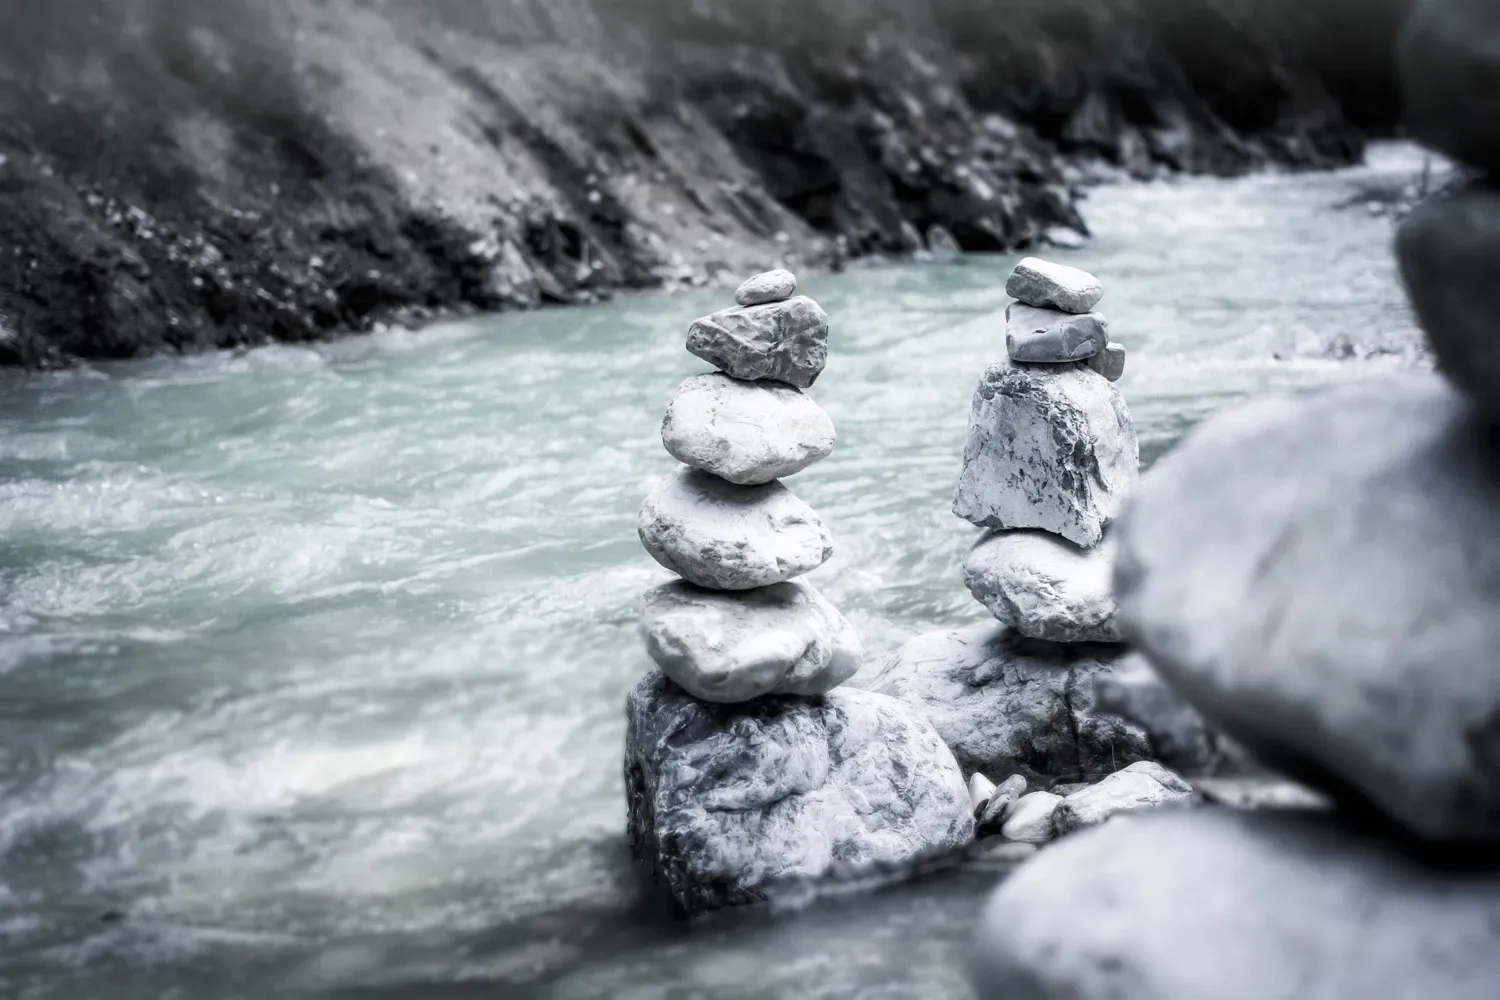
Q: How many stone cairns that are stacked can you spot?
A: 3